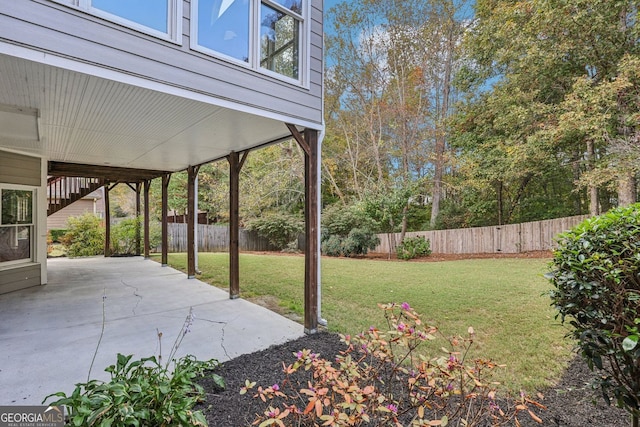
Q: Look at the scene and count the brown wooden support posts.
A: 7